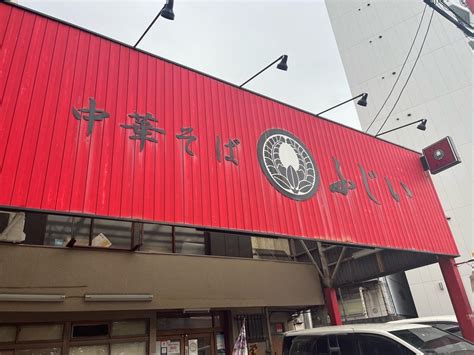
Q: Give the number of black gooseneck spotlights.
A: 4